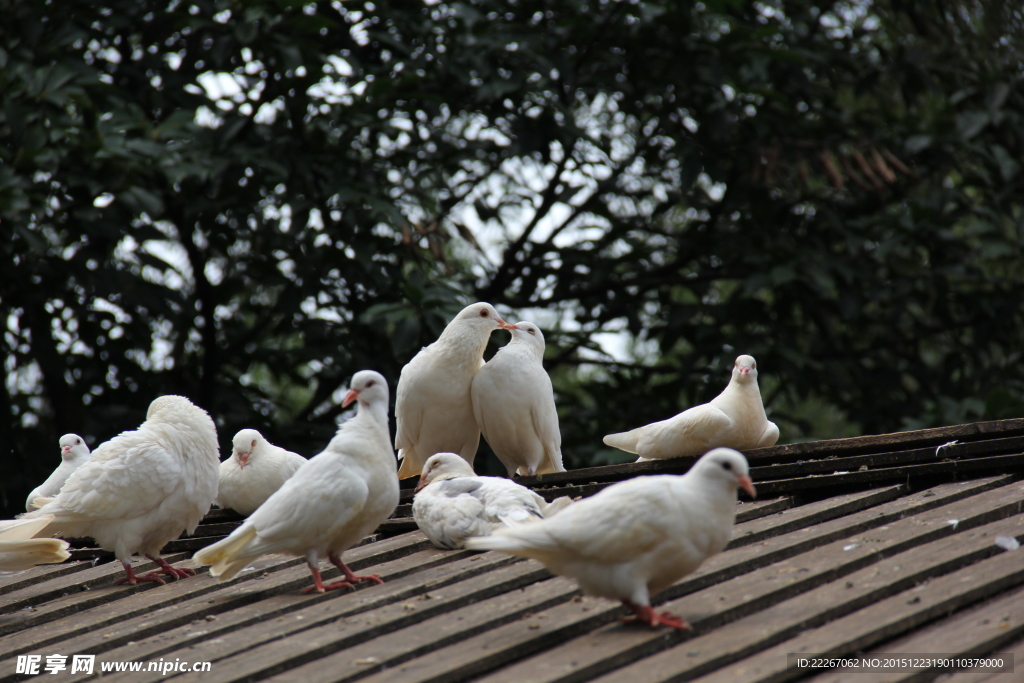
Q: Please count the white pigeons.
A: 10